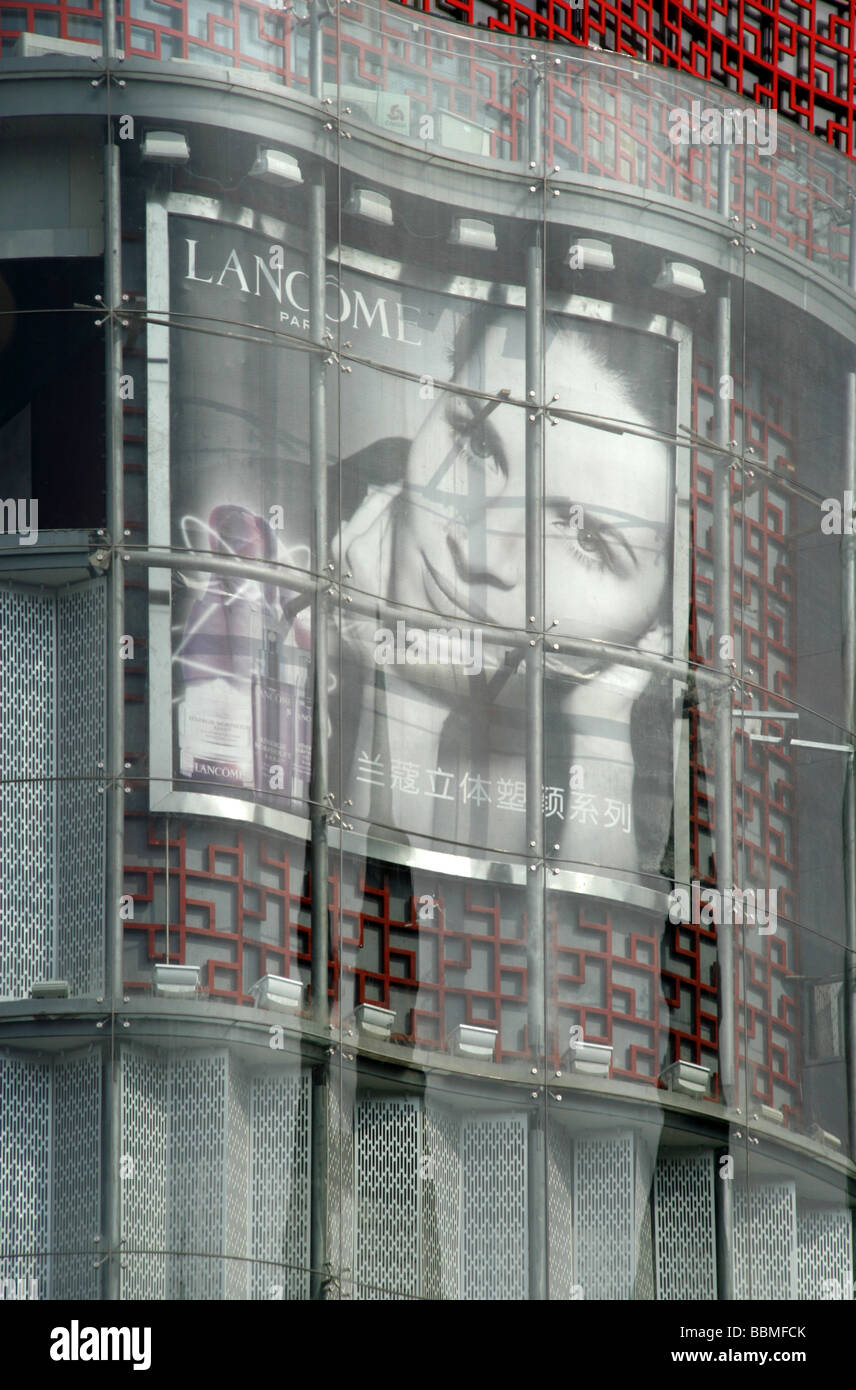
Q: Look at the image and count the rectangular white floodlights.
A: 12